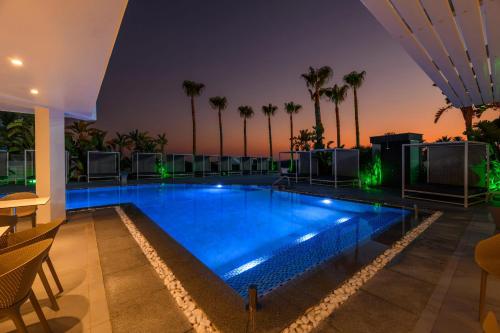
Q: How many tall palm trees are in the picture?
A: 8